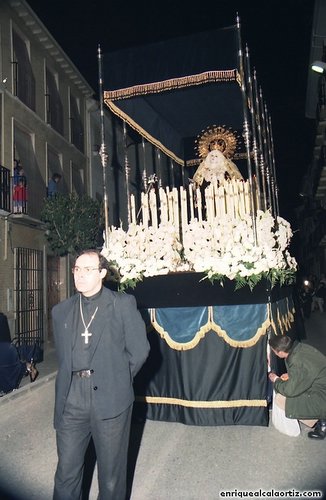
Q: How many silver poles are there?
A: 12